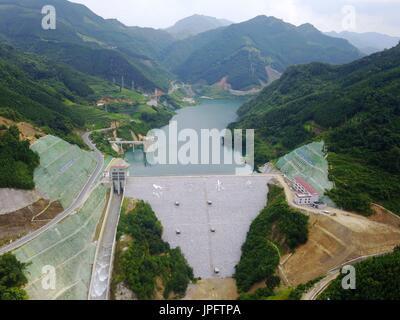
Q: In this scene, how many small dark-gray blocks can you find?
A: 5